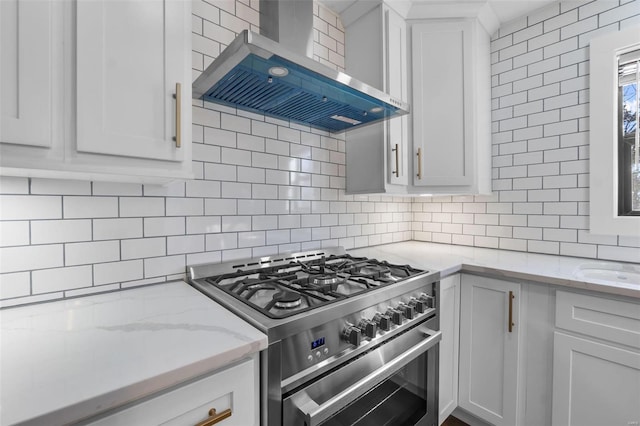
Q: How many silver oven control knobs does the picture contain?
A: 7